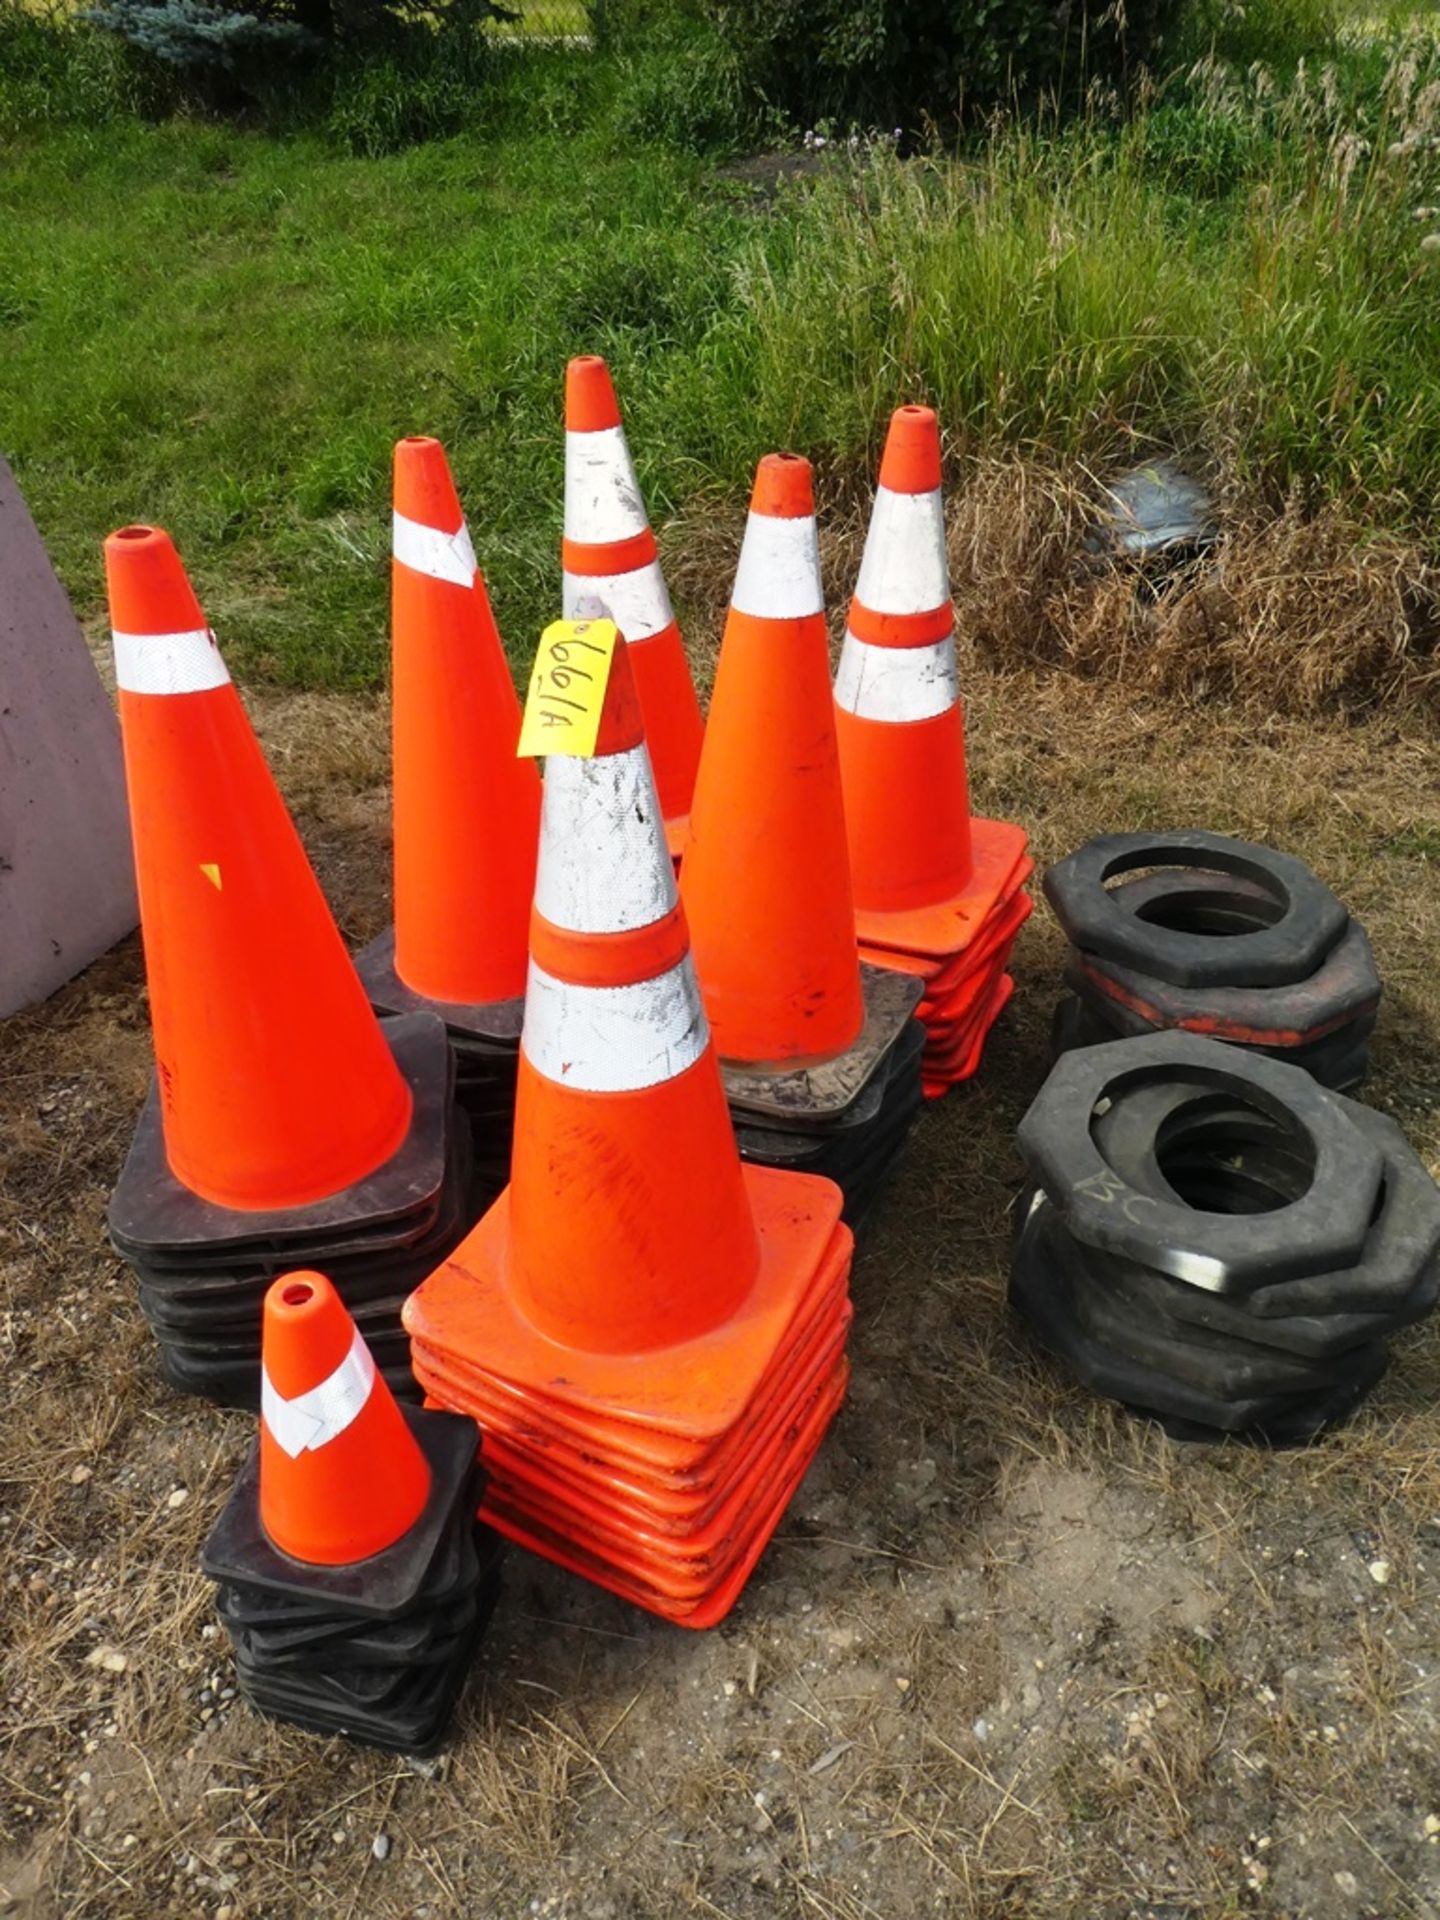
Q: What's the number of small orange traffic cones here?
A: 1